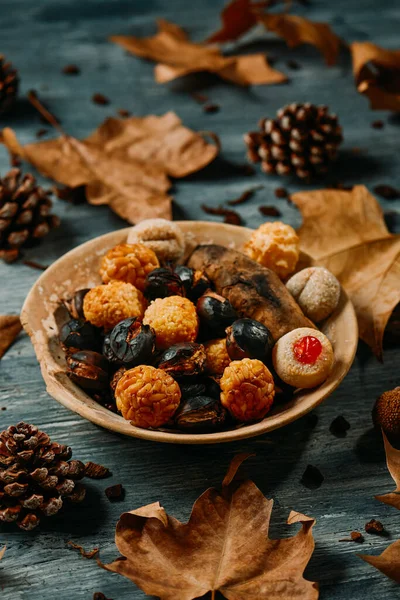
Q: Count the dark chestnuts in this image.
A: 11